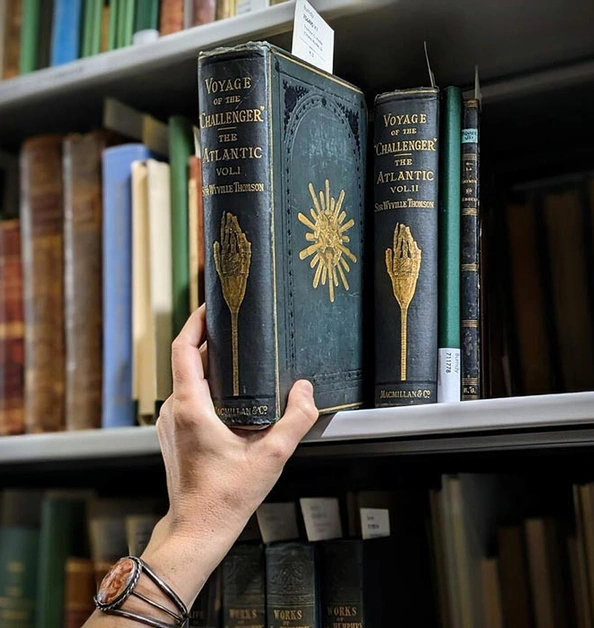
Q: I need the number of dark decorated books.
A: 2